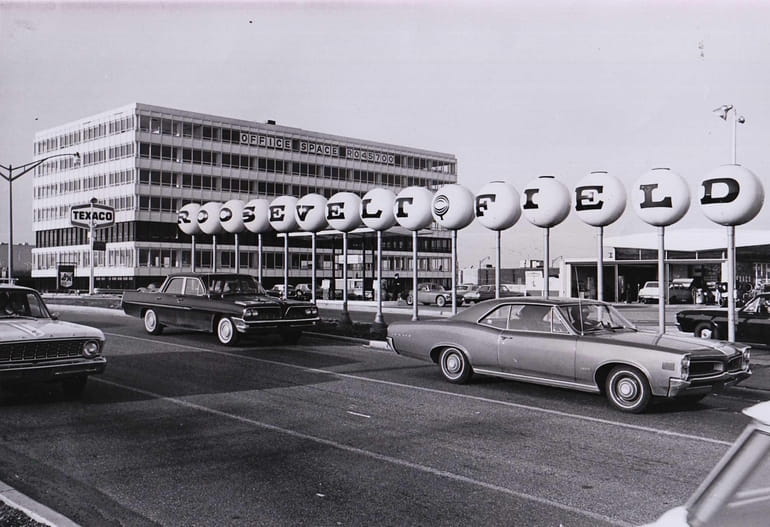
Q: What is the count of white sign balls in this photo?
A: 15